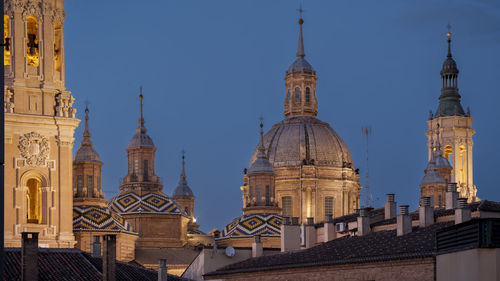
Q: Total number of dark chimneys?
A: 2